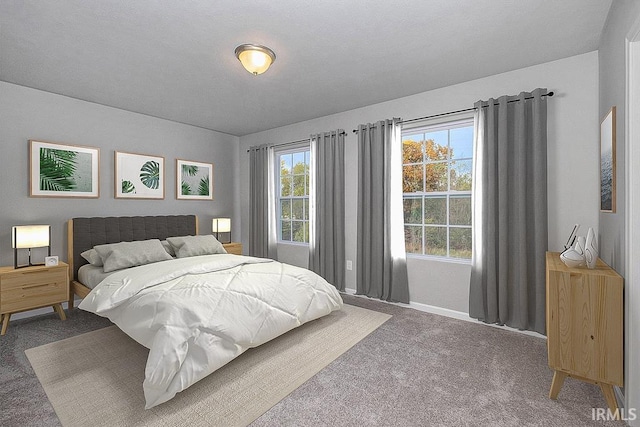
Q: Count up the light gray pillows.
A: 4